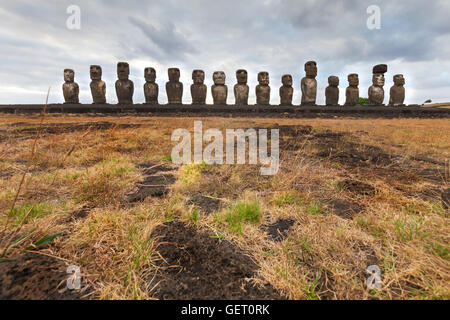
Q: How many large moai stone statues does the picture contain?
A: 15